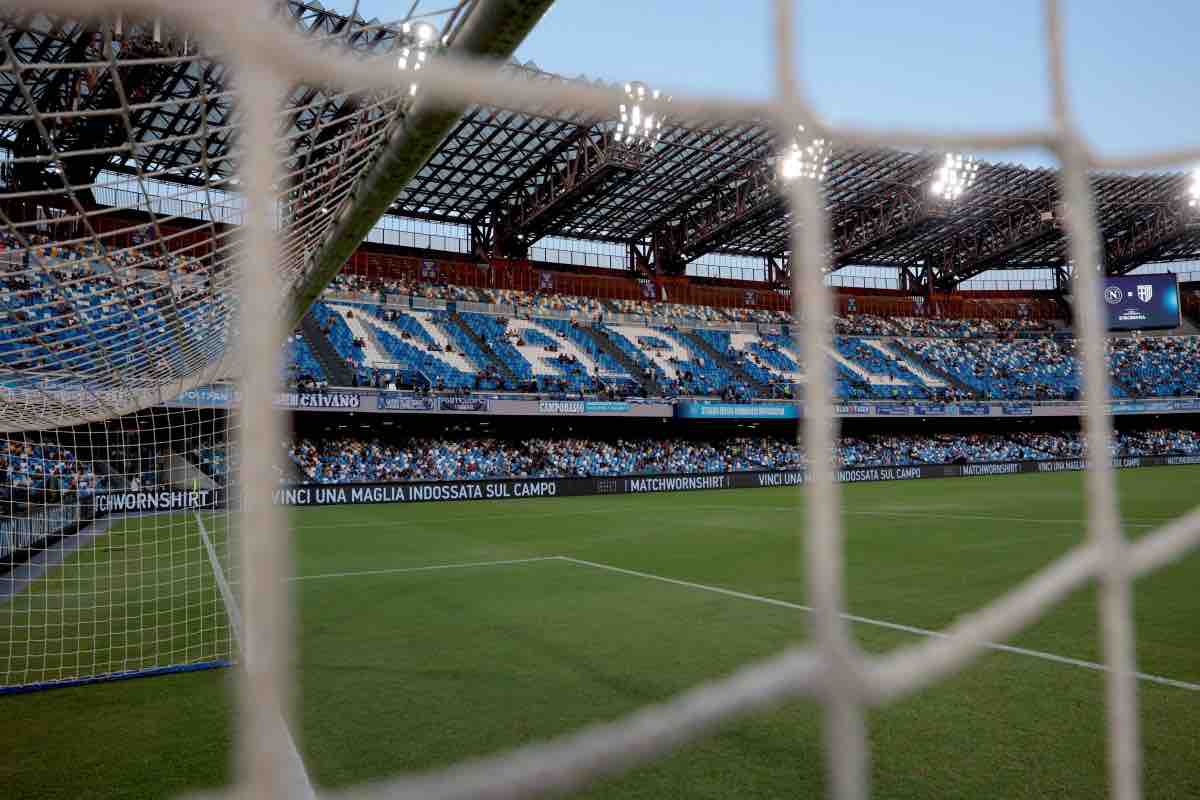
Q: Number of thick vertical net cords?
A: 3